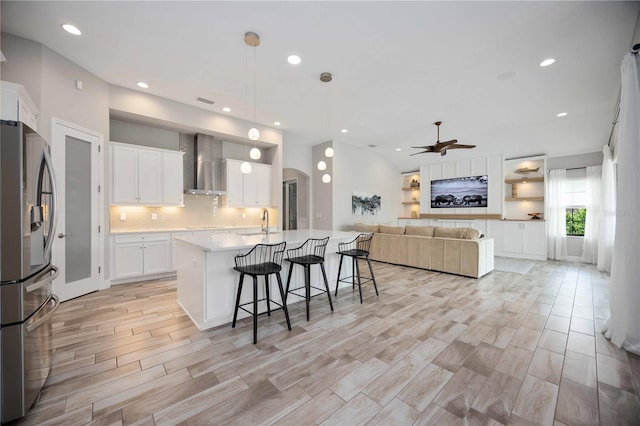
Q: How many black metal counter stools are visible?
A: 3